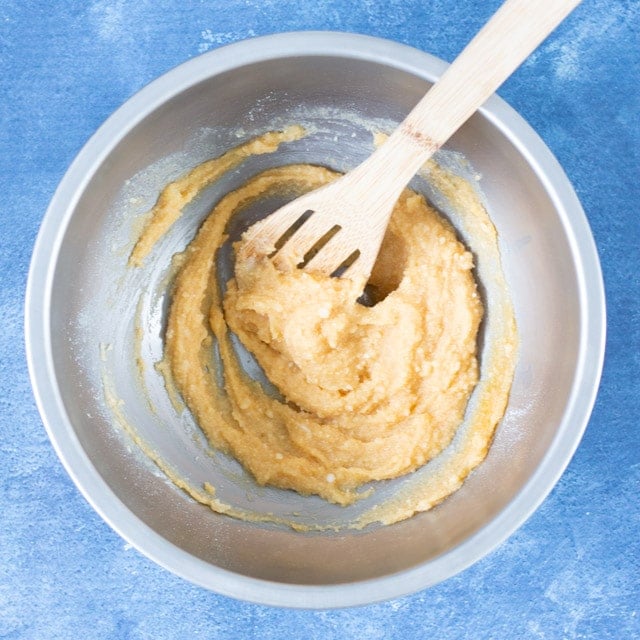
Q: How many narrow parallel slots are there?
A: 3